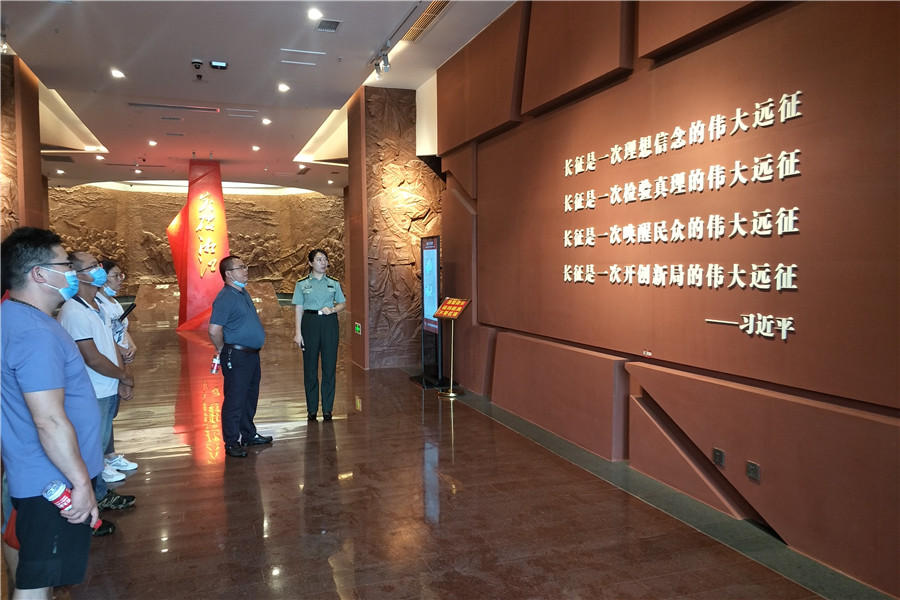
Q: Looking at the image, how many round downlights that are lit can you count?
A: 11